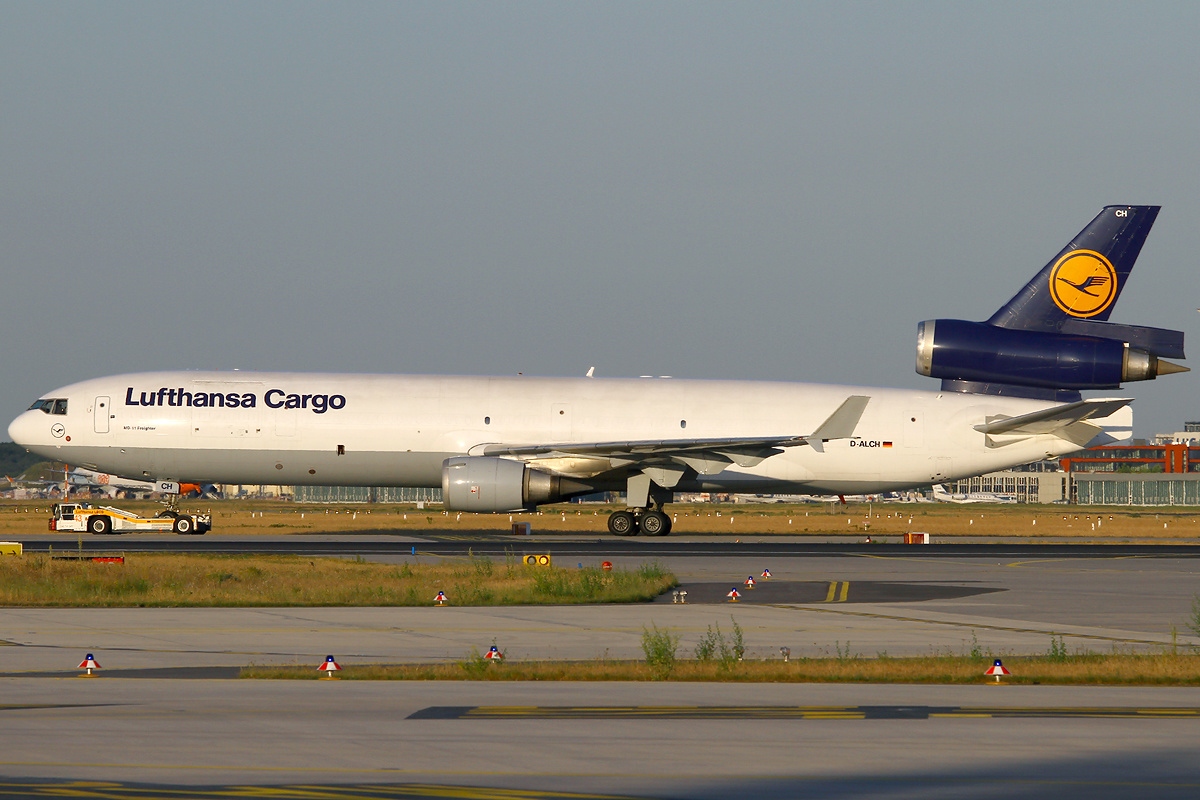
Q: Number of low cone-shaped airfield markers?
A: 8